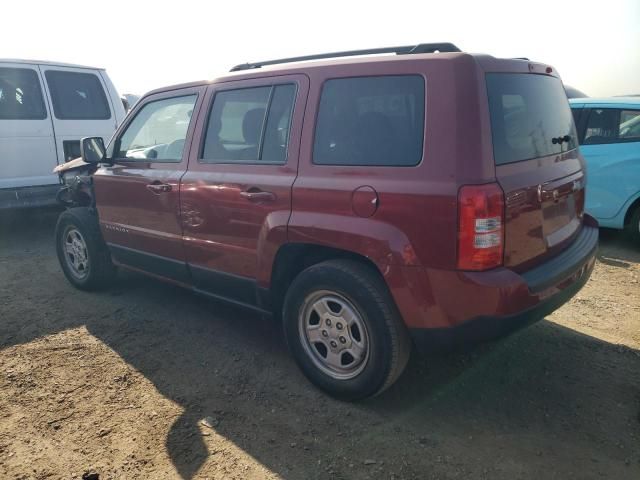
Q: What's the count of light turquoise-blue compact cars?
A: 1